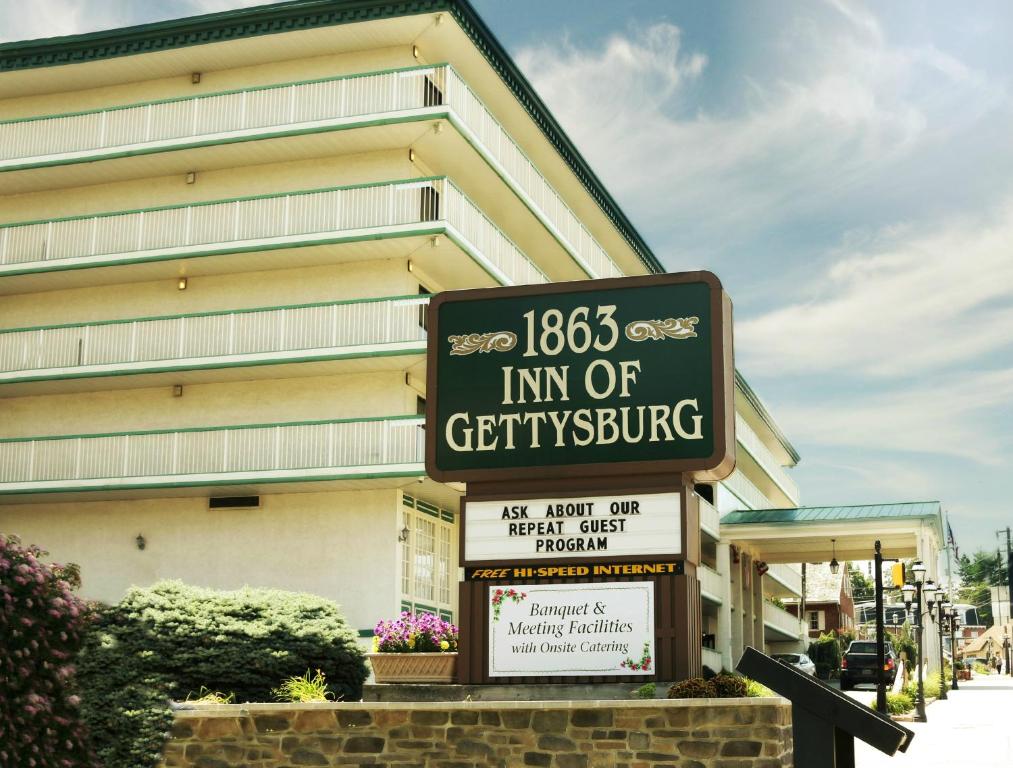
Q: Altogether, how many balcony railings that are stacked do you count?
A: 4